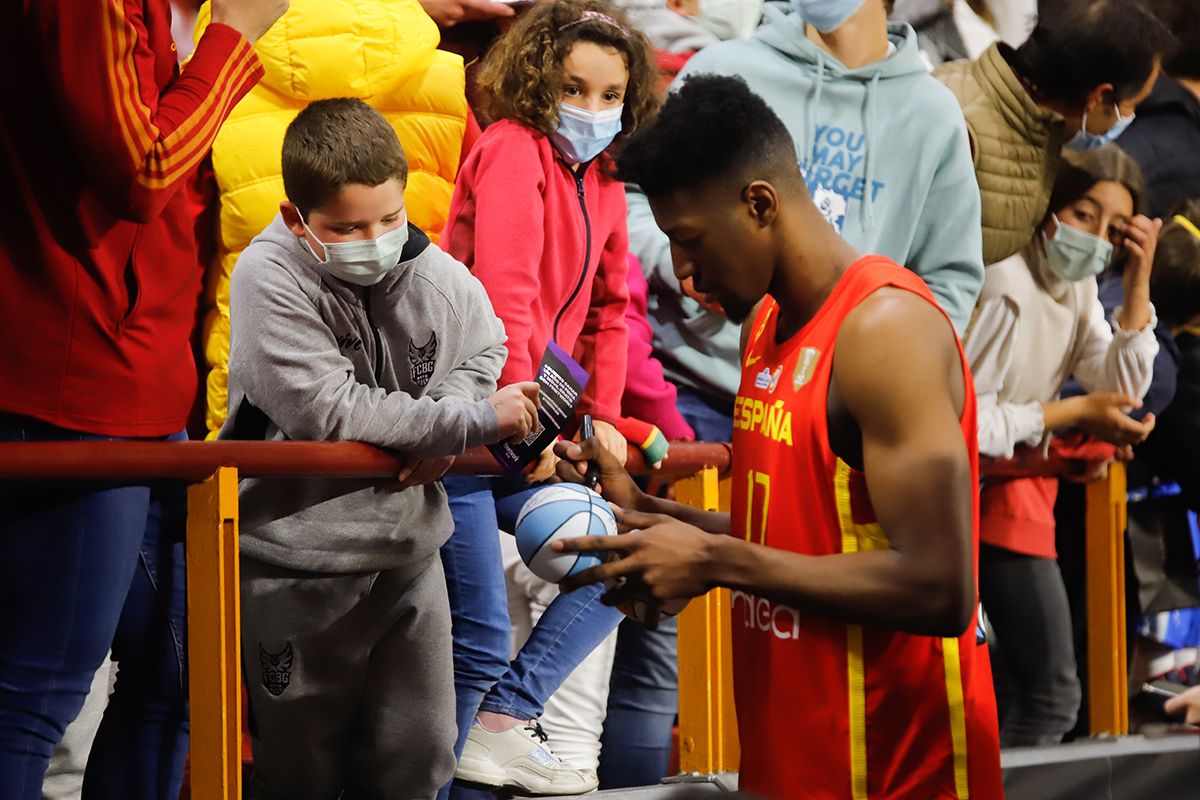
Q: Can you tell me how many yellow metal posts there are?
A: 3